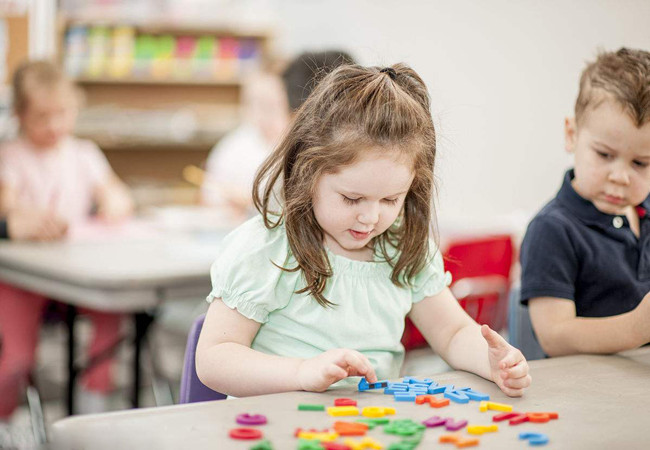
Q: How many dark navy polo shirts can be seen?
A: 1